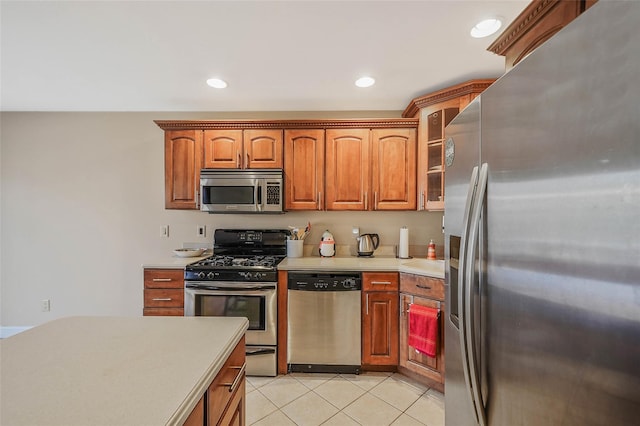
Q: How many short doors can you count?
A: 2